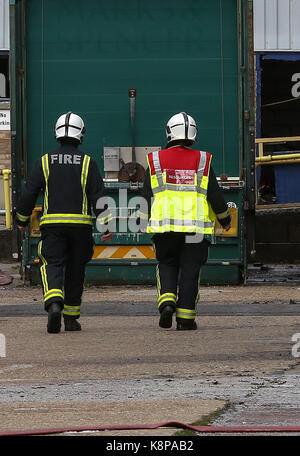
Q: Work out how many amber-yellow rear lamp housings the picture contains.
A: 2